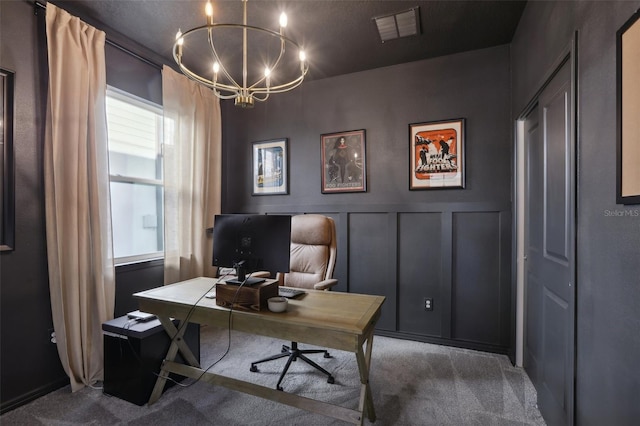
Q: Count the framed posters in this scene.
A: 3